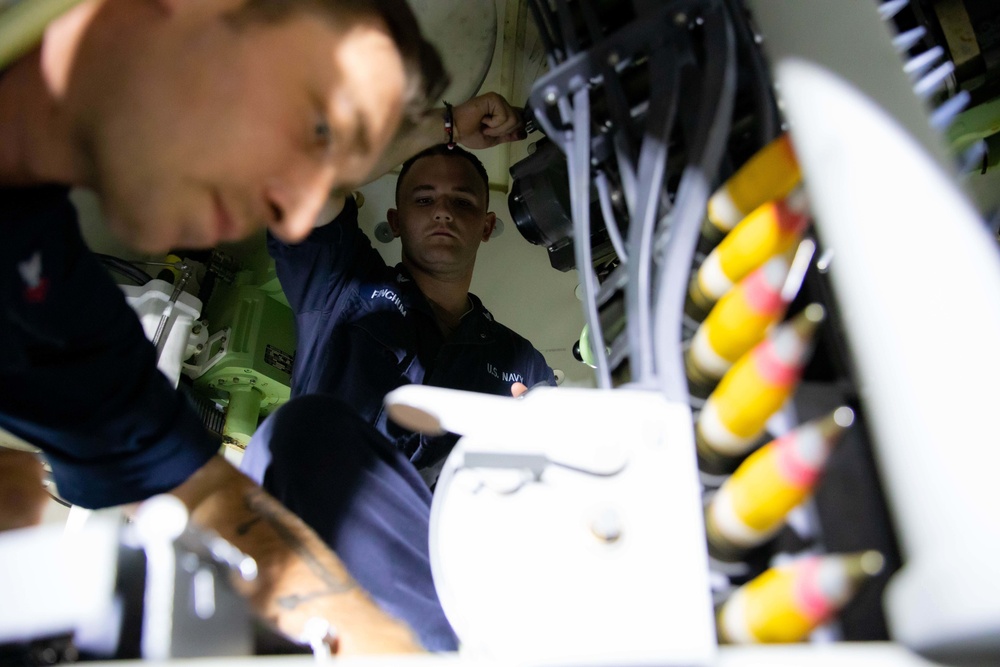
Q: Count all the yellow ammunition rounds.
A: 6